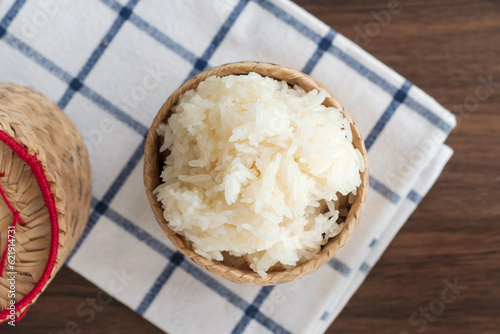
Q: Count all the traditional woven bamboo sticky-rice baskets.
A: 2